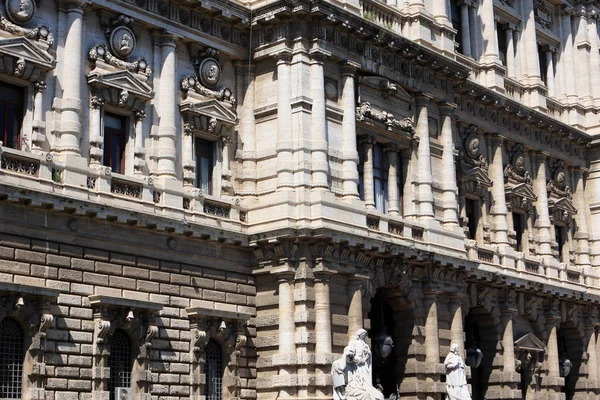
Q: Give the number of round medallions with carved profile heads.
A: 6